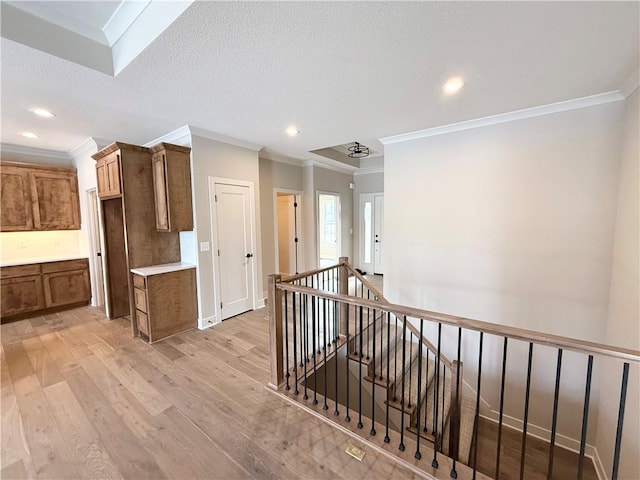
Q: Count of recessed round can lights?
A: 4